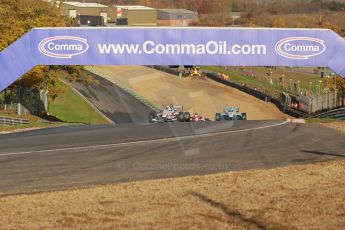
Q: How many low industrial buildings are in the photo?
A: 3